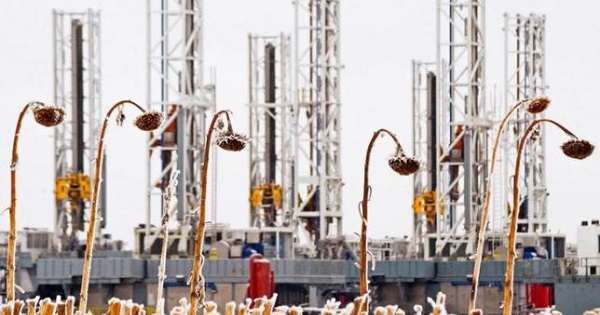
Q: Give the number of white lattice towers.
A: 7